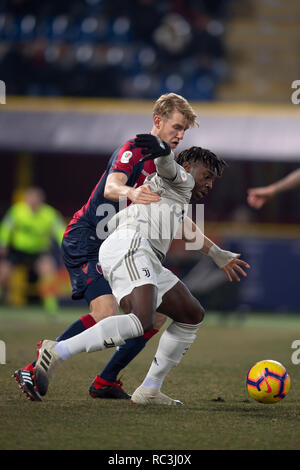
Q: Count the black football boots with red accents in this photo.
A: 2